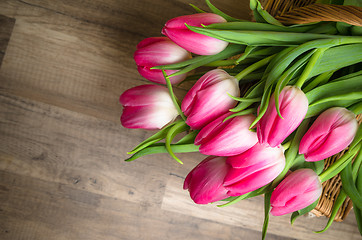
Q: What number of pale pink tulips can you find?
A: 10